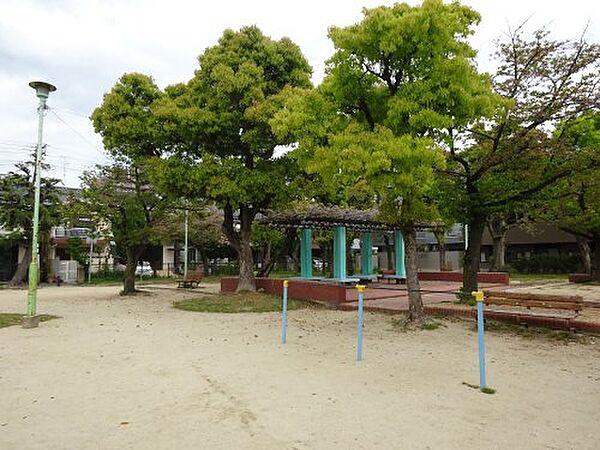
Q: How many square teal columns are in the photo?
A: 4